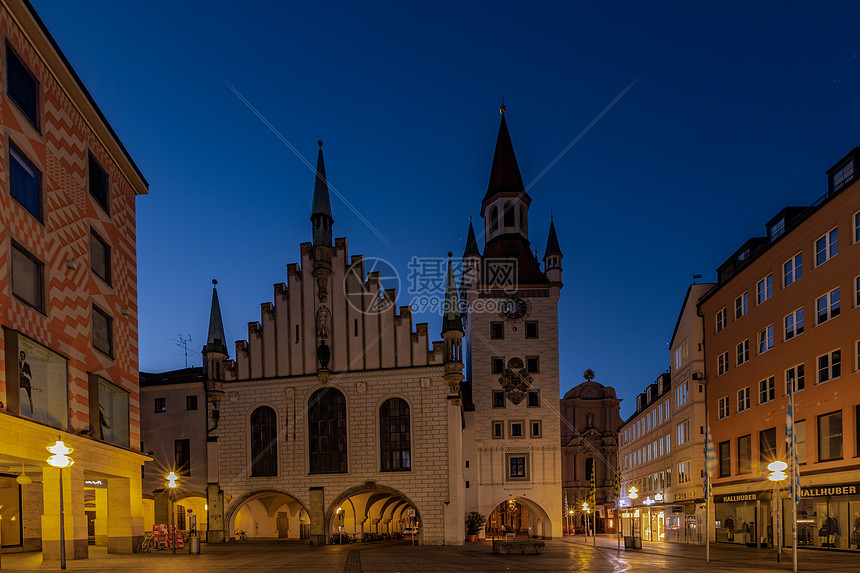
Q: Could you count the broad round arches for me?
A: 3